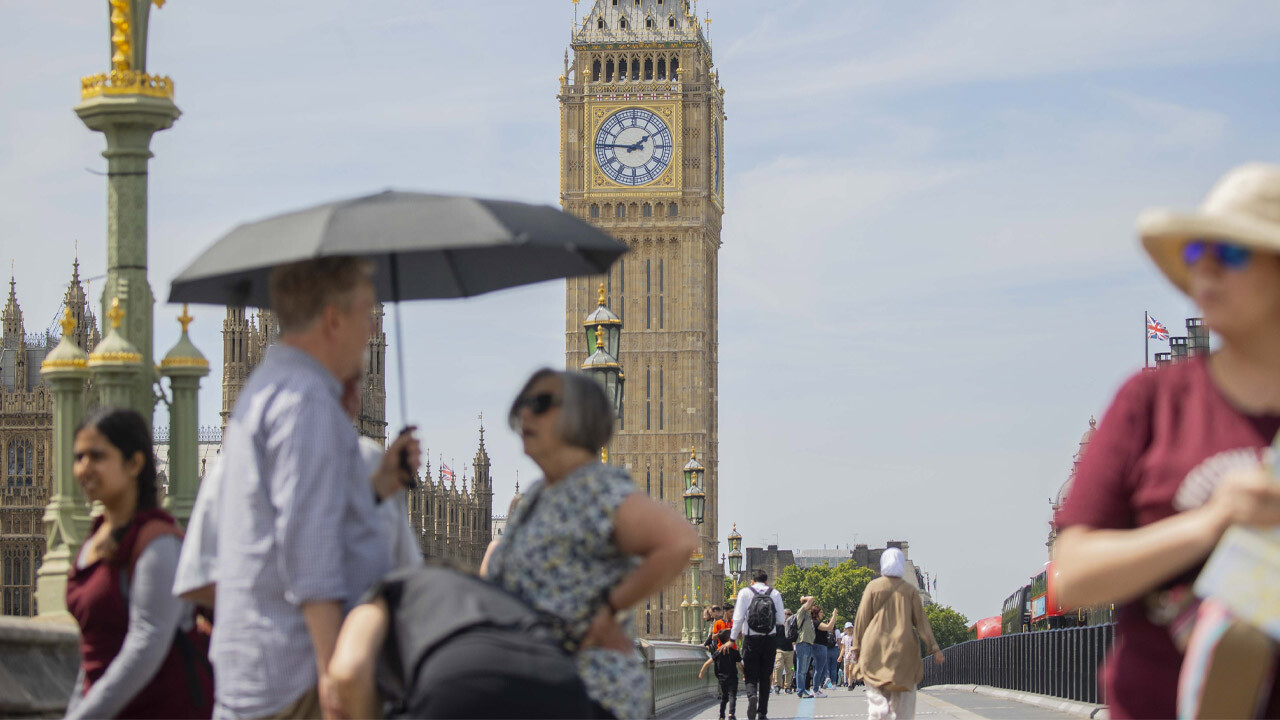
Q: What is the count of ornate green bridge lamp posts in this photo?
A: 4